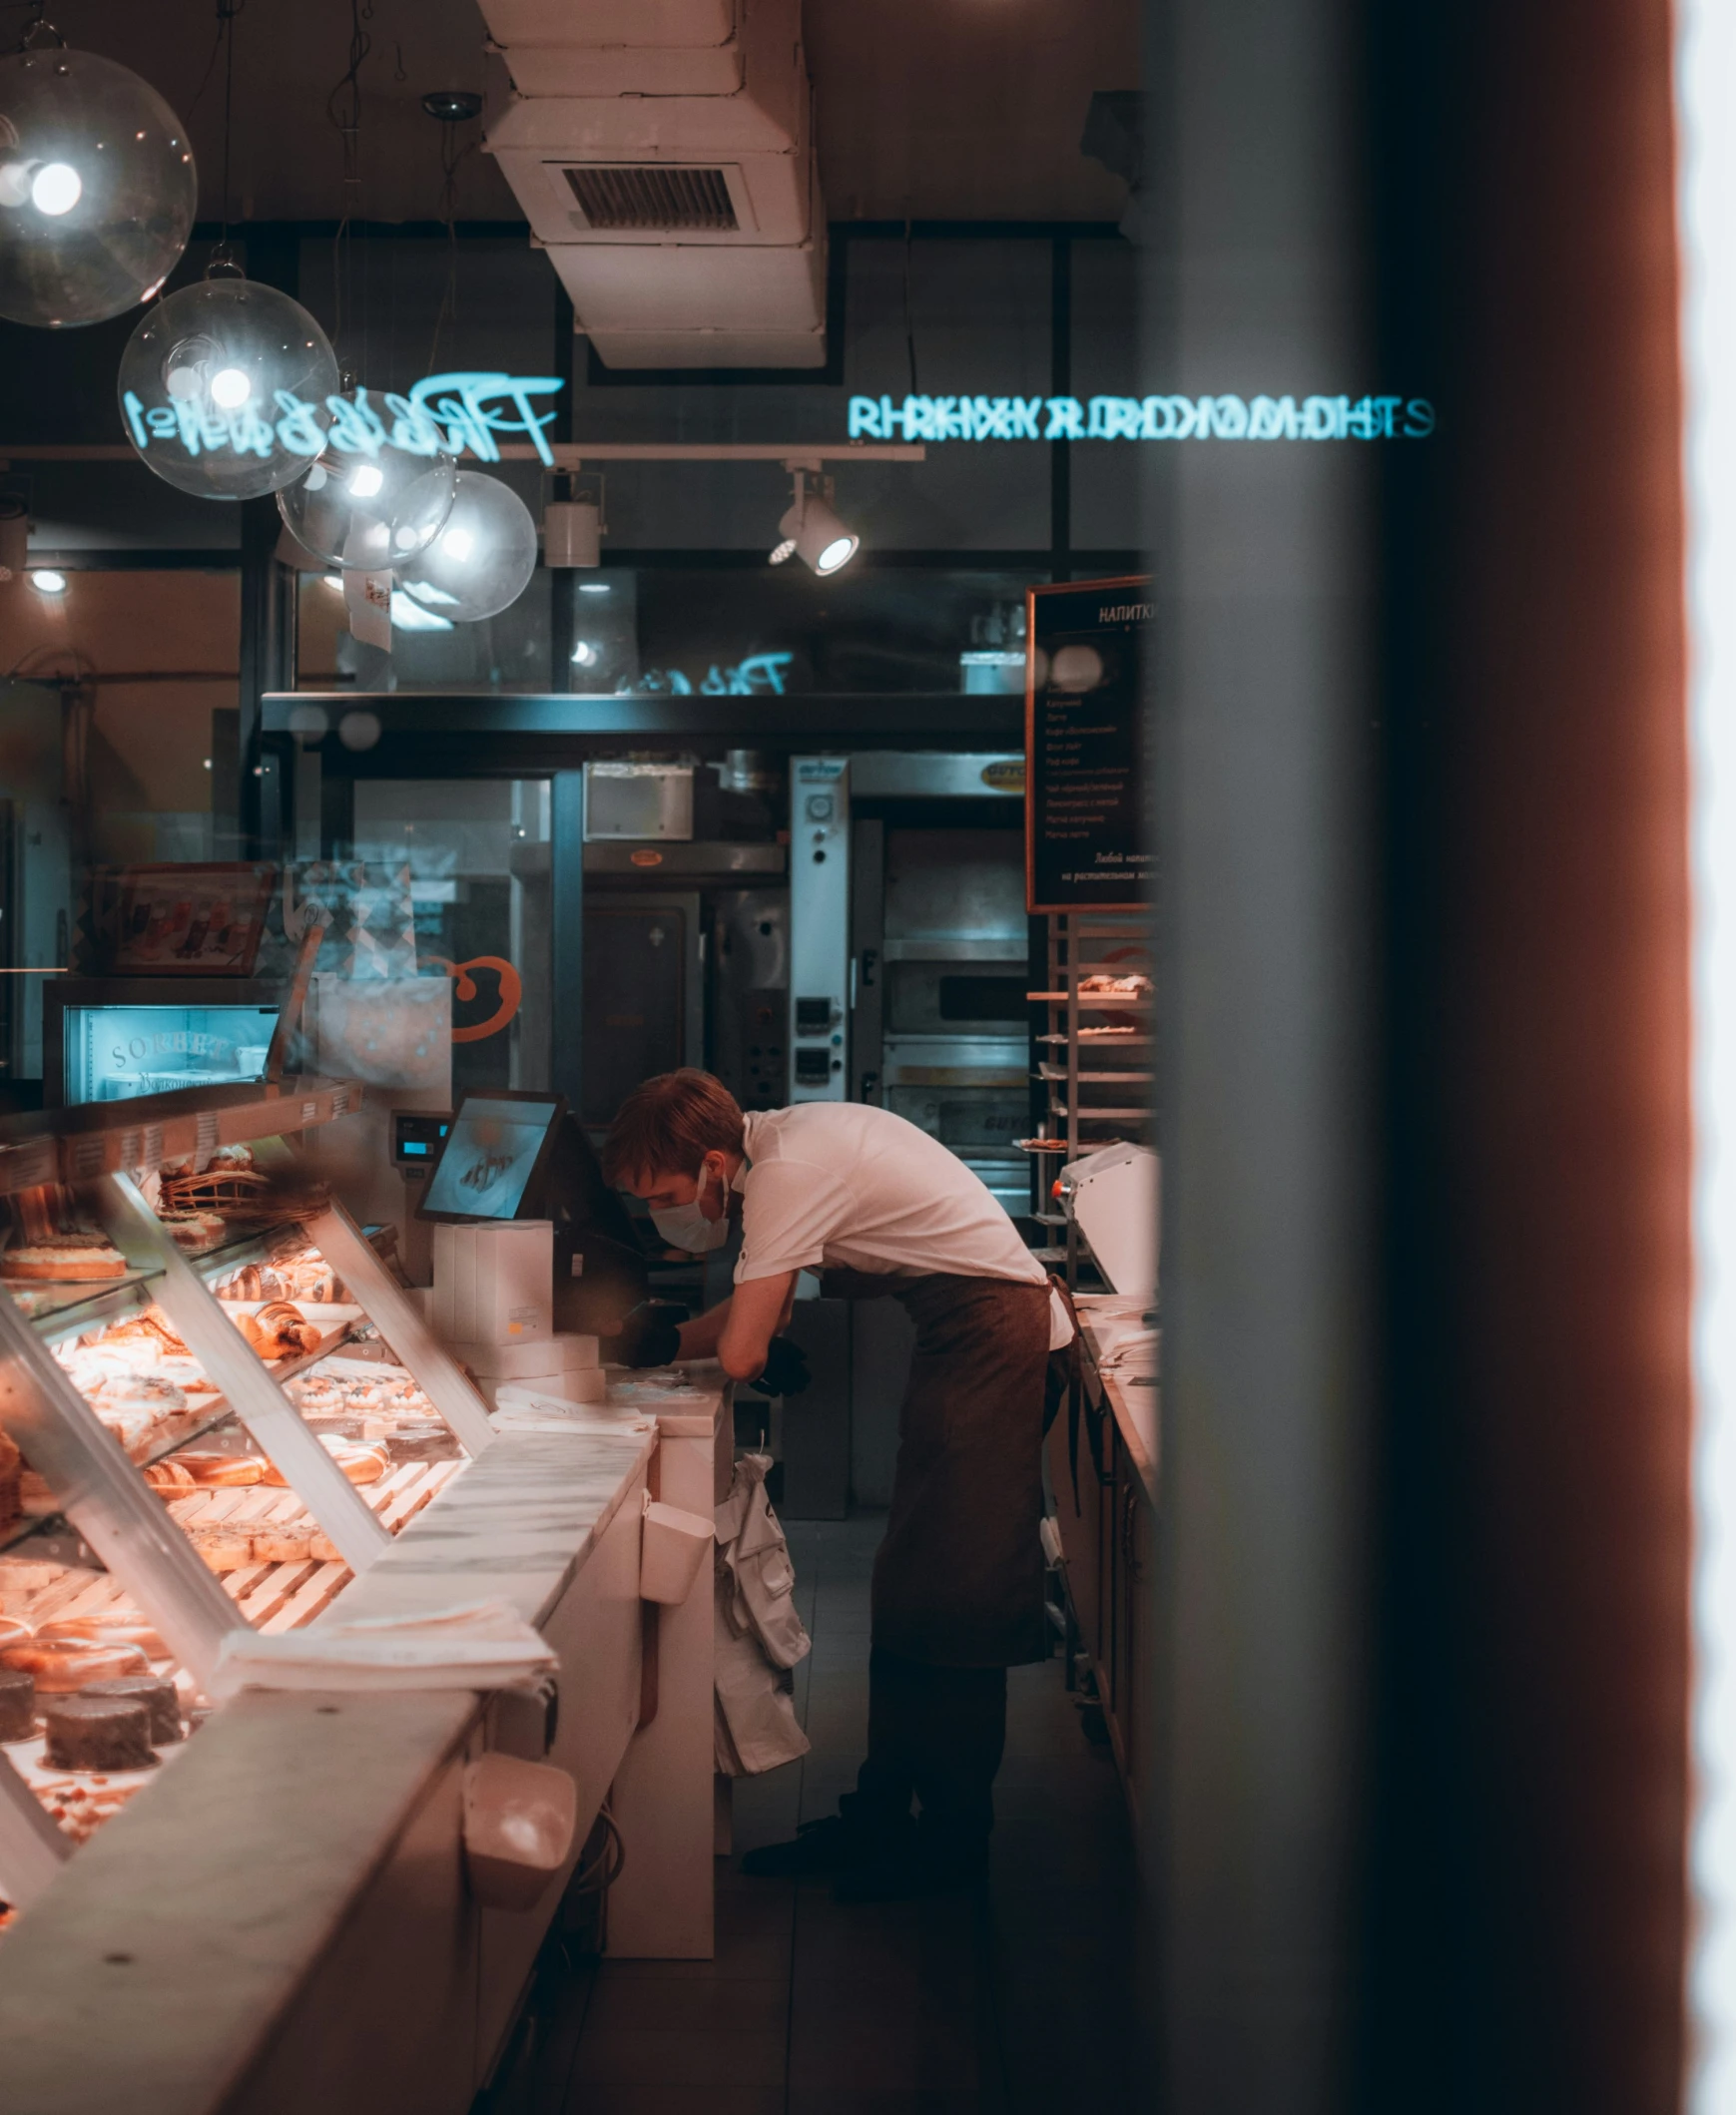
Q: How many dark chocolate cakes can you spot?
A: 3